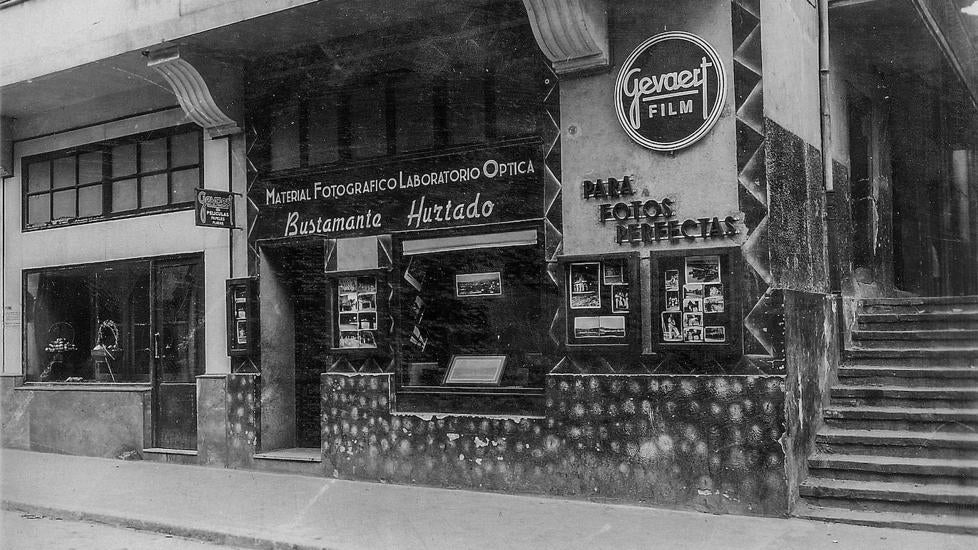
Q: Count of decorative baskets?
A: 2